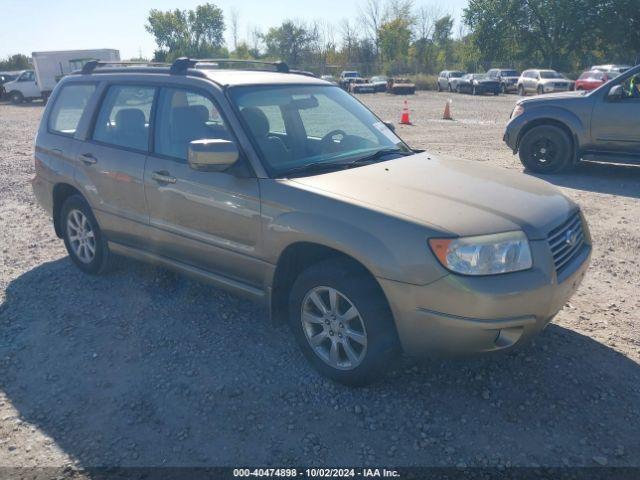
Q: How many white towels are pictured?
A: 0